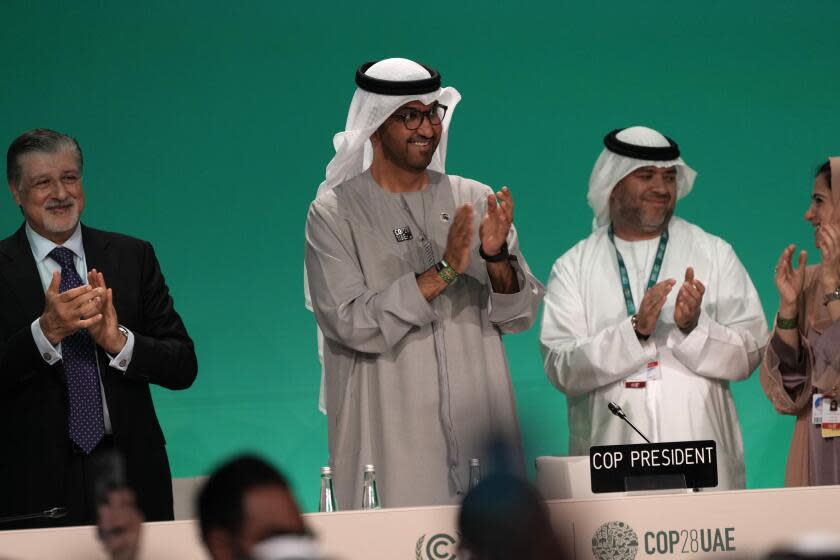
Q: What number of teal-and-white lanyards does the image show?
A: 1